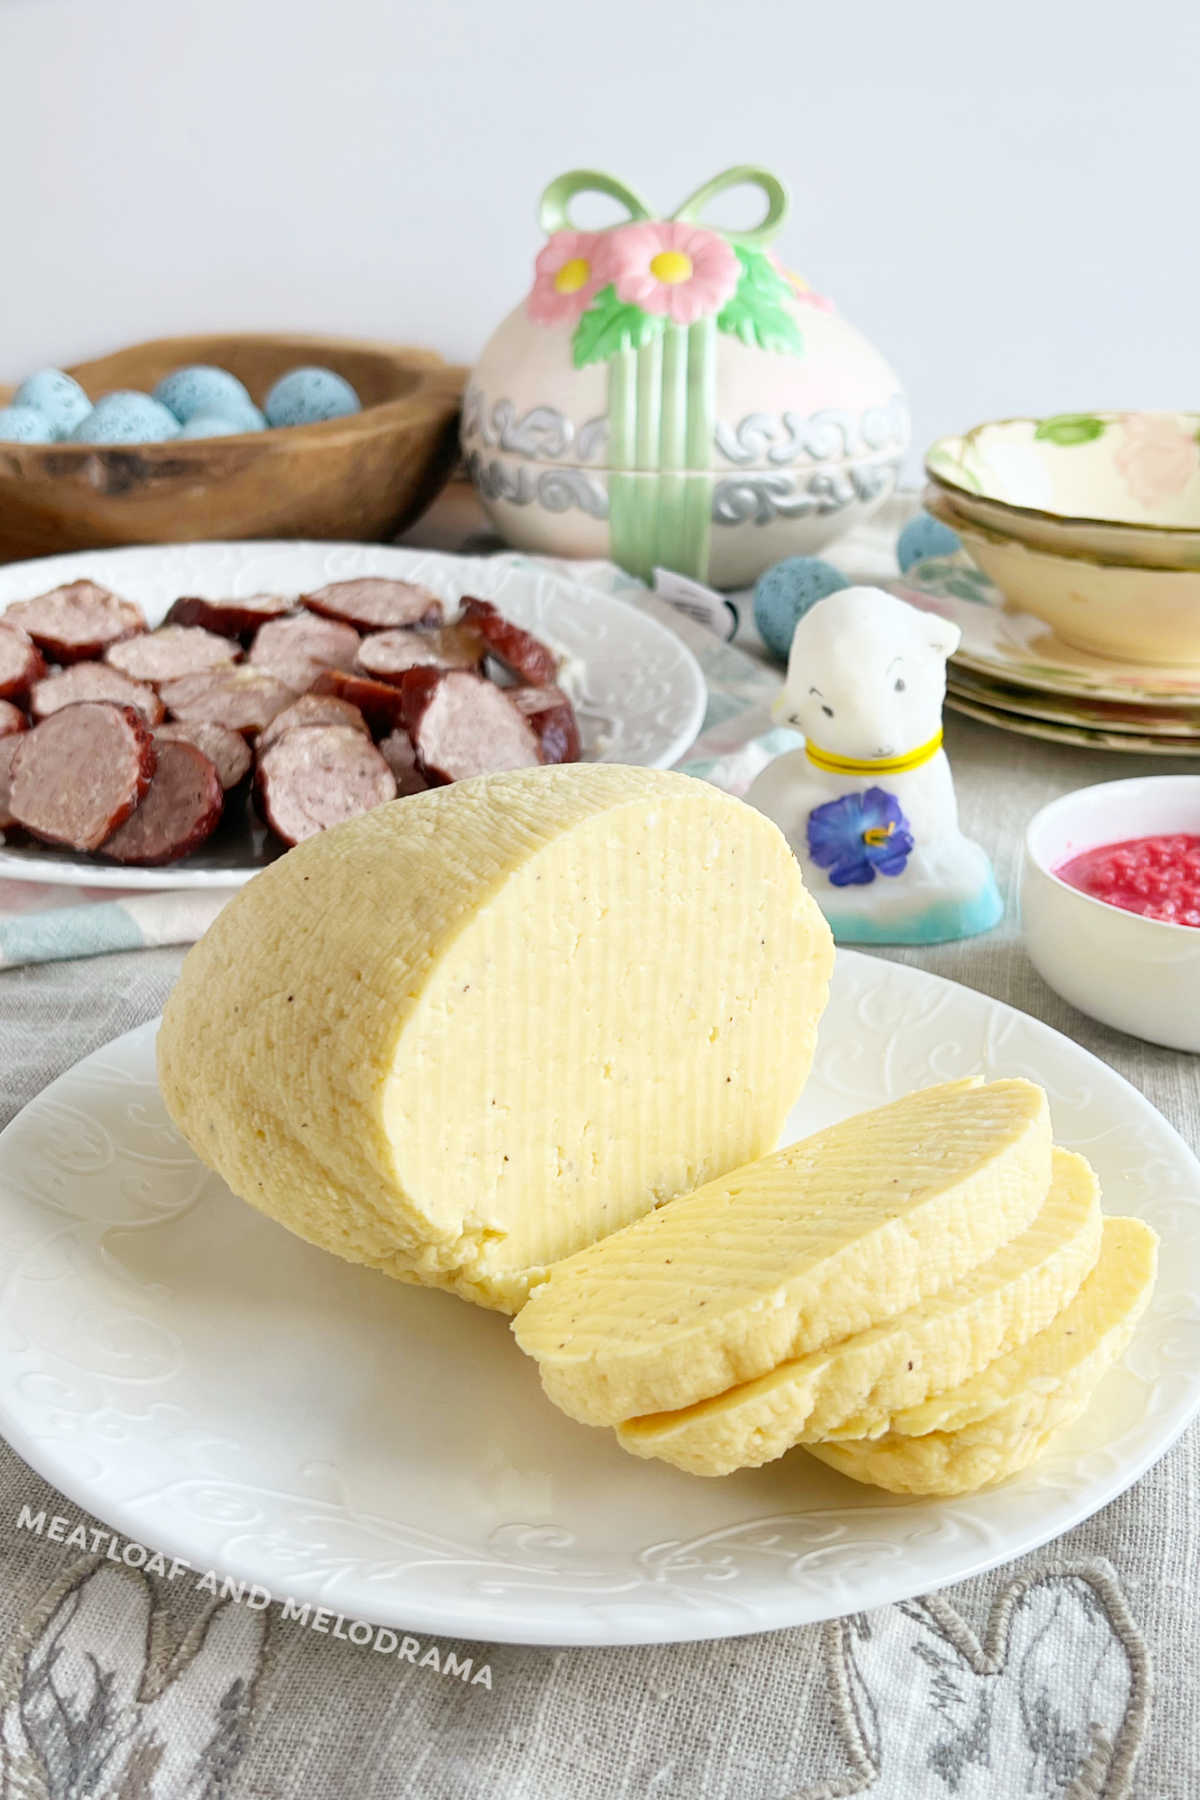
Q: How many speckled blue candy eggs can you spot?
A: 8